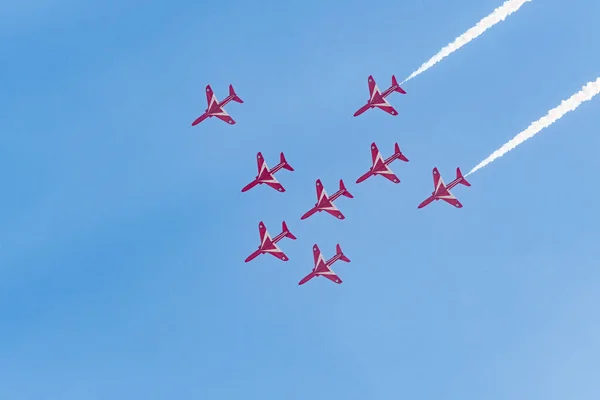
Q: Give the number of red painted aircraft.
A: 8